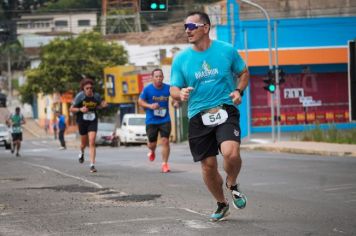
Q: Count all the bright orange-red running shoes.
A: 2